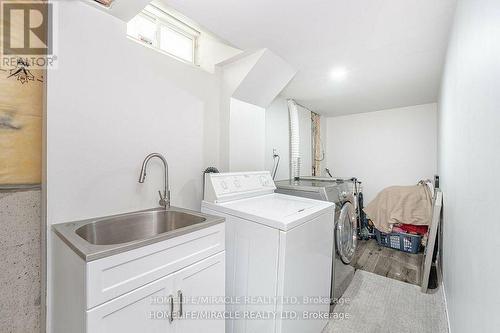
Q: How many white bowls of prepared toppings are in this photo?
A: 0